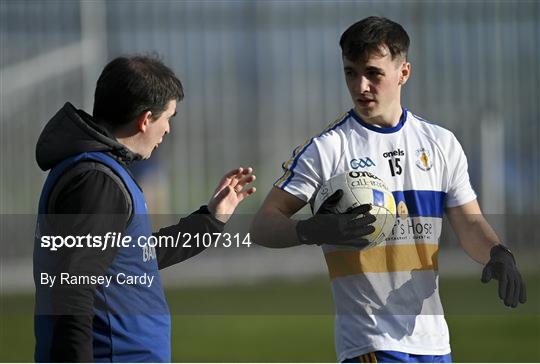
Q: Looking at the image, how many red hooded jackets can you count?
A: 0